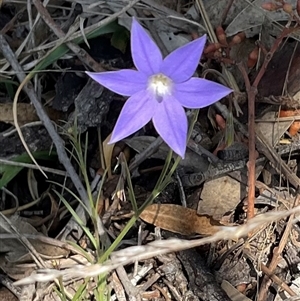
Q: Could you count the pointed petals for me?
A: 6